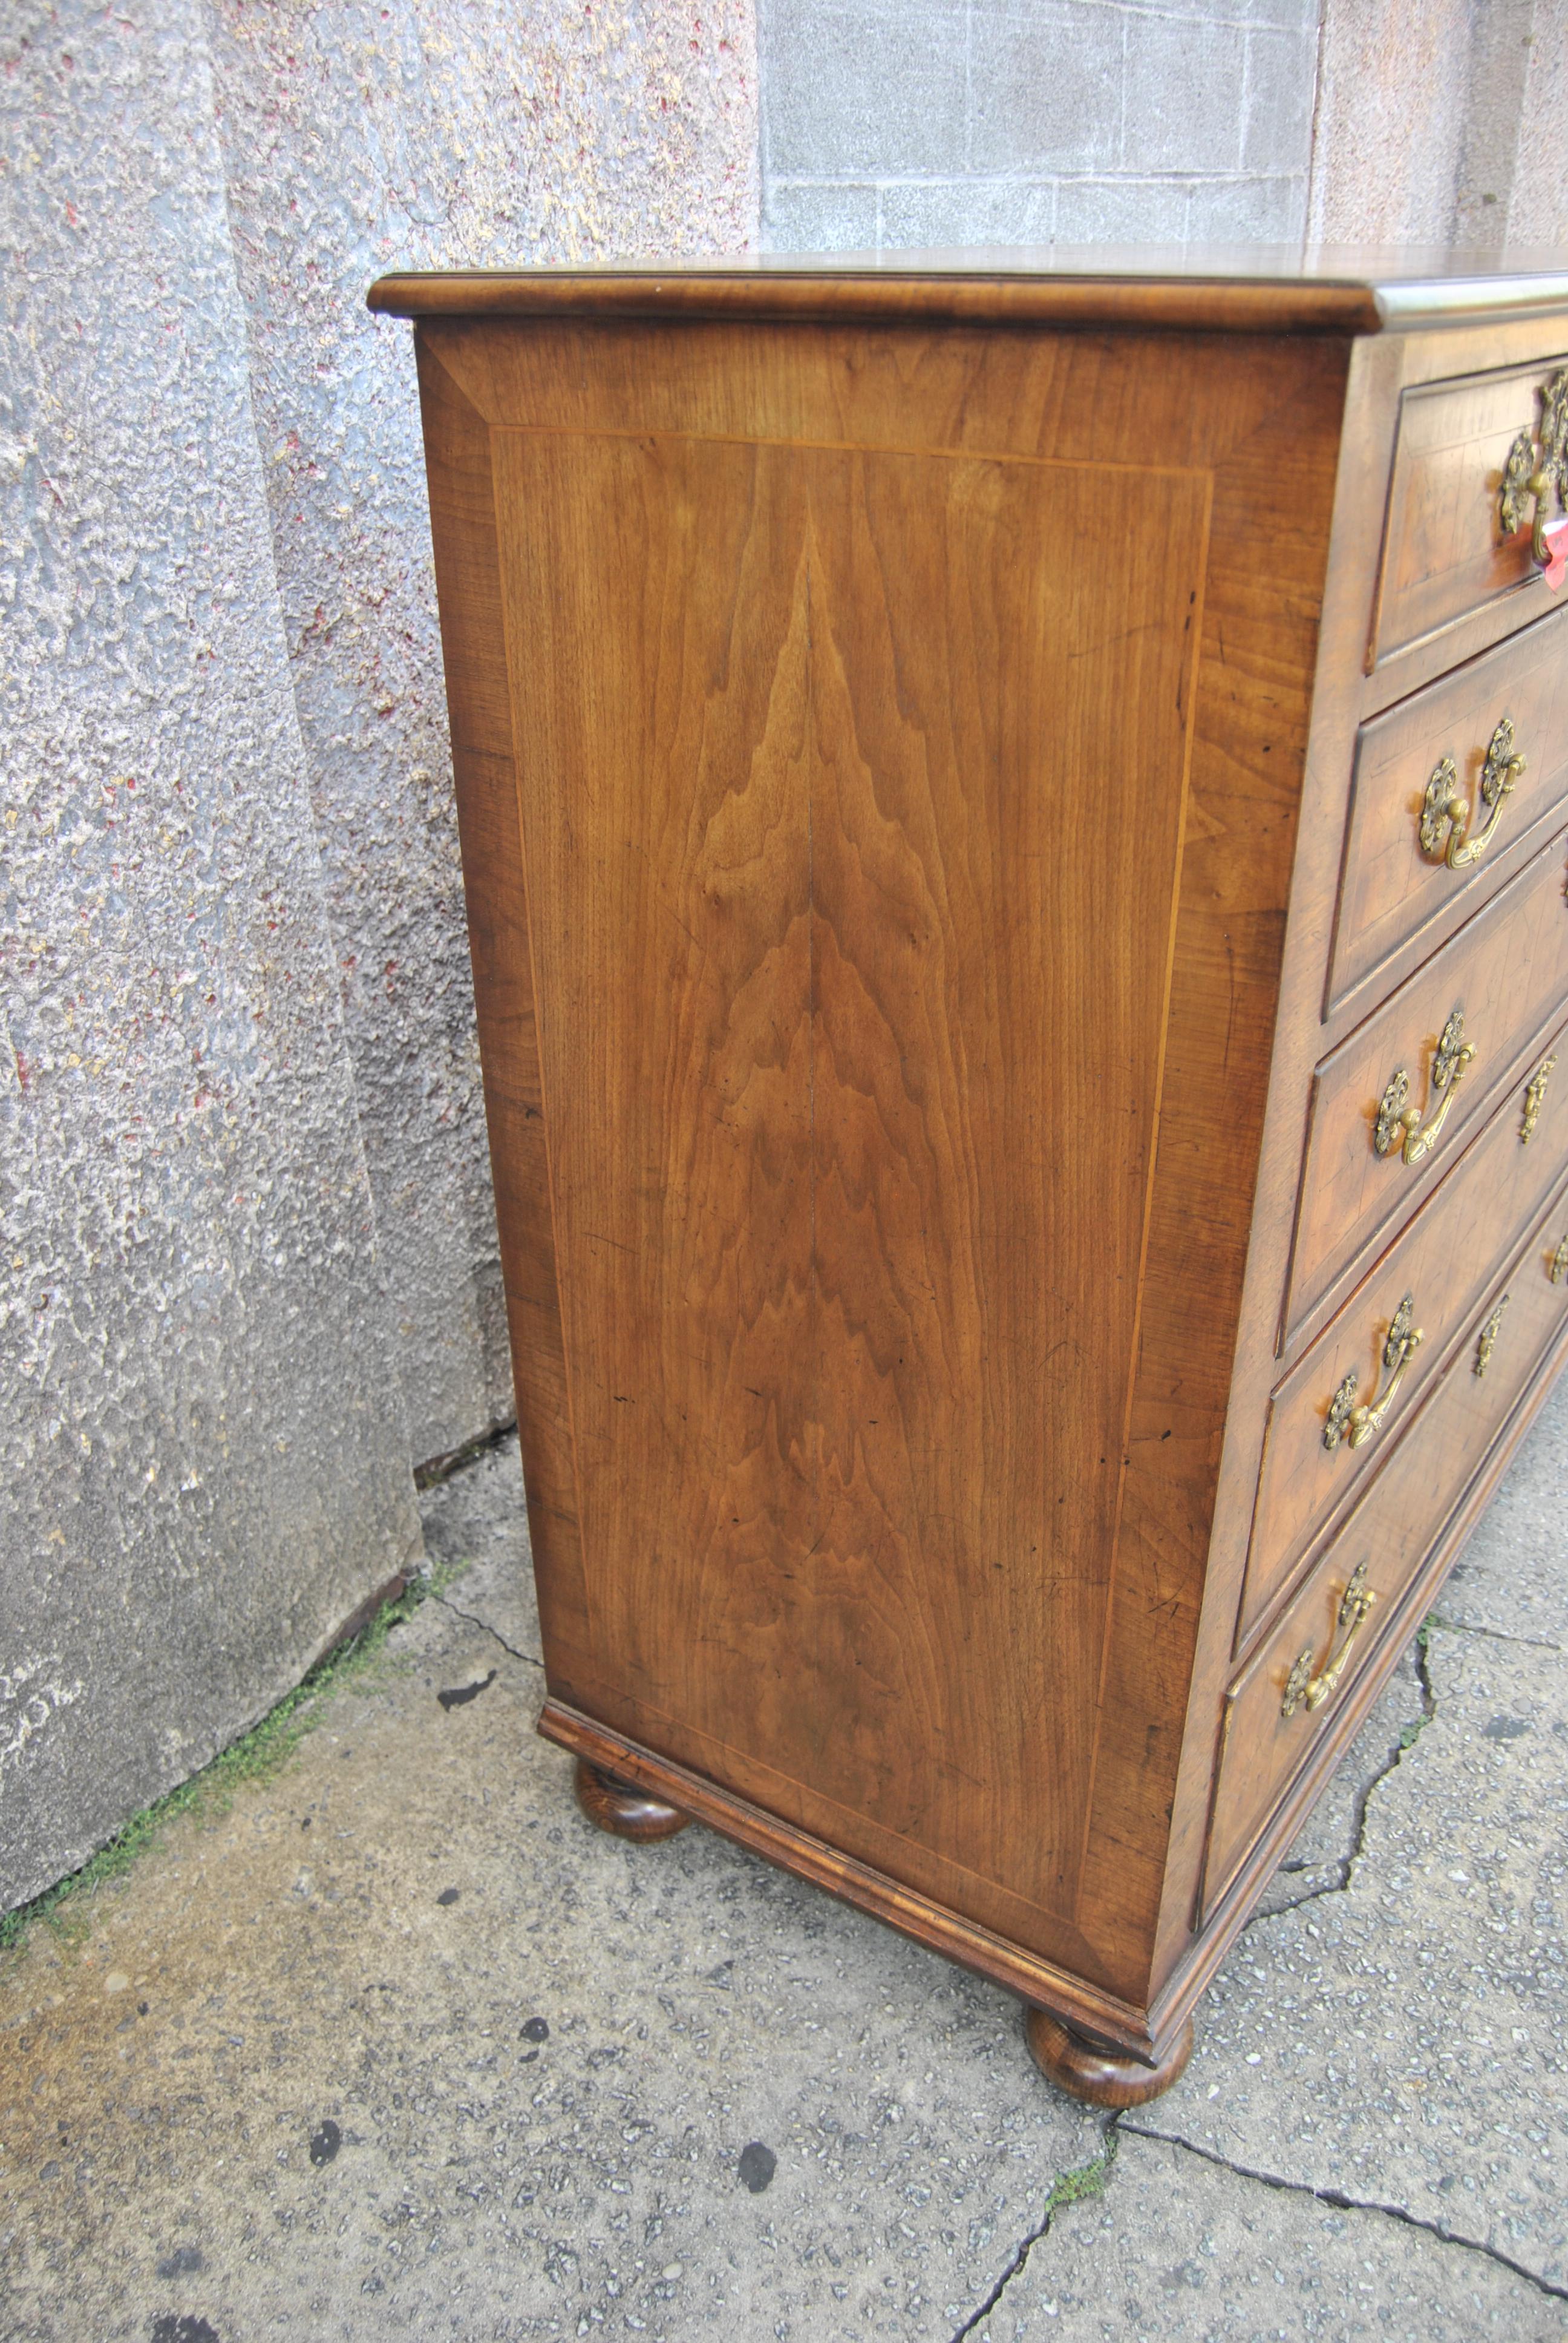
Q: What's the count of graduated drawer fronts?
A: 5